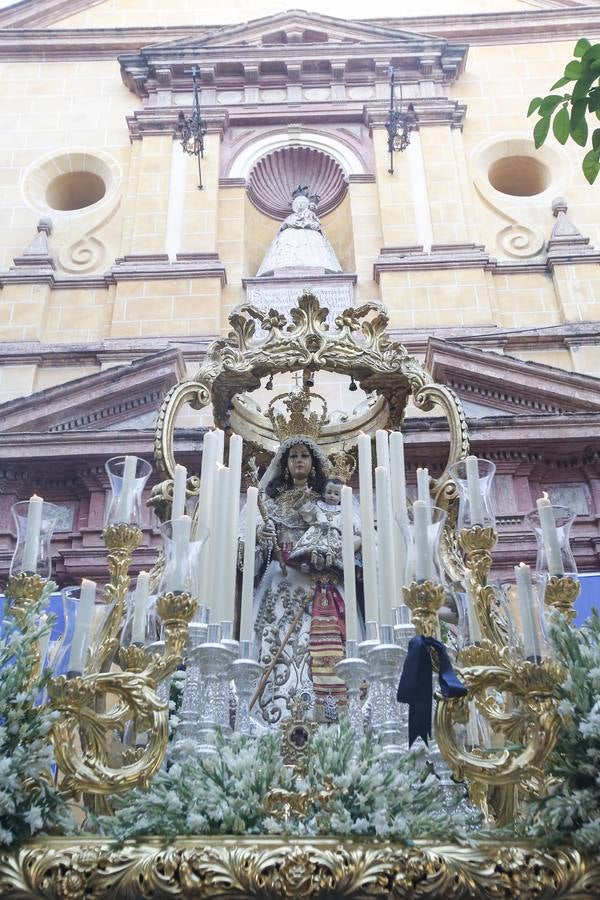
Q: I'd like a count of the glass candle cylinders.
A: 10